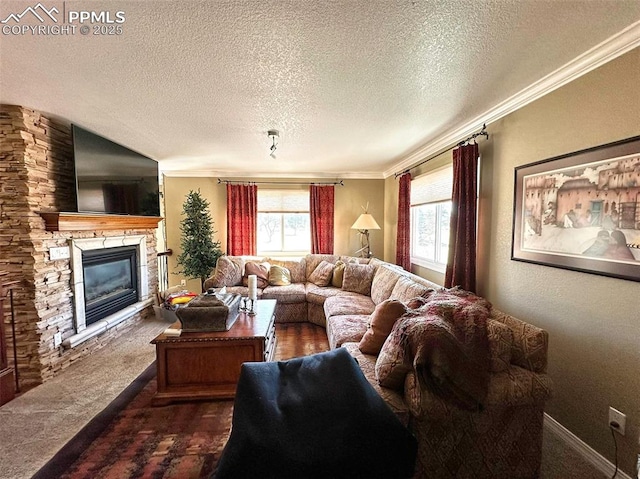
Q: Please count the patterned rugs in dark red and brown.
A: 1